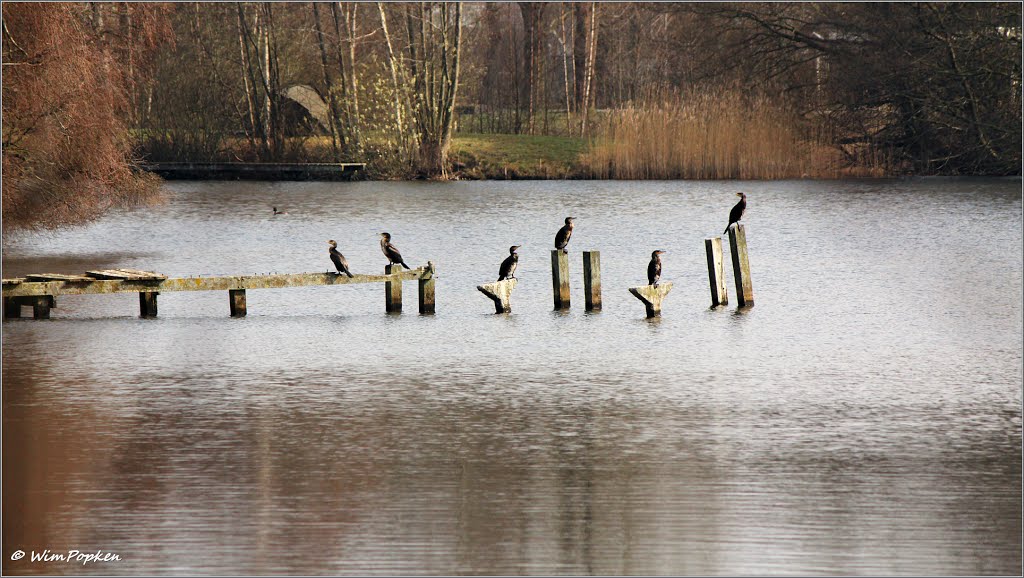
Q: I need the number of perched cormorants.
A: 6